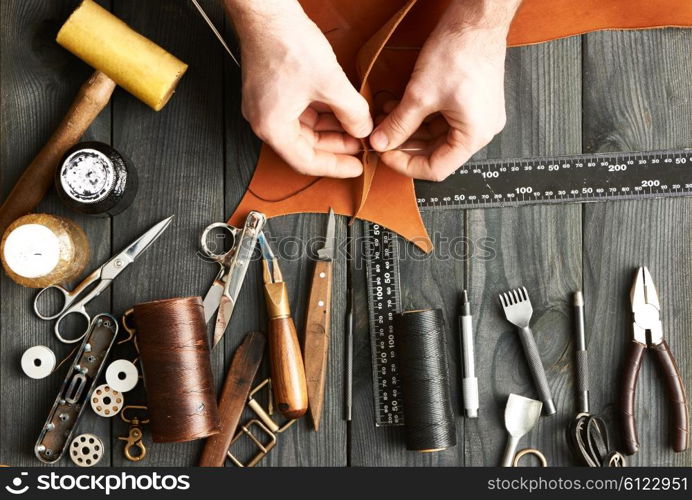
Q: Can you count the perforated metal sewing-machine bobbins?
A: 2